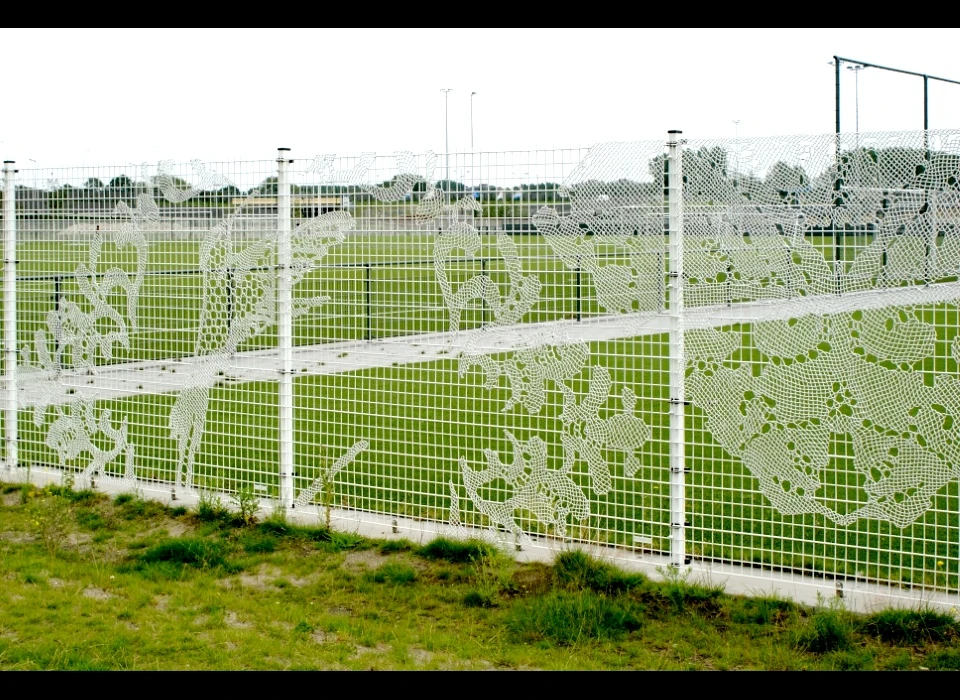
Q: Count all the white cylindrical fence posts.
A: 3